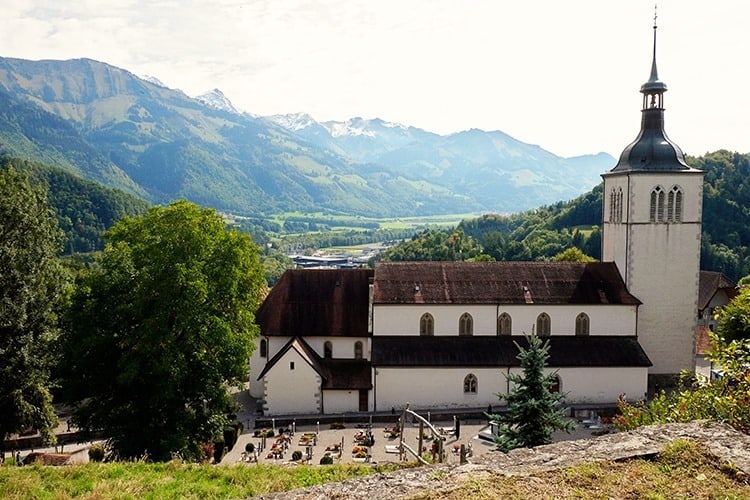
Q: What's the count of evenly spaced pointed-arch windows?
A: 5